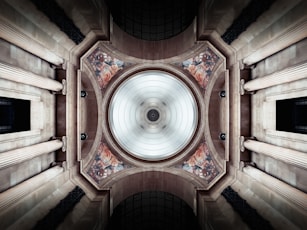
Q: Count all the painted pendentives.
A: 4